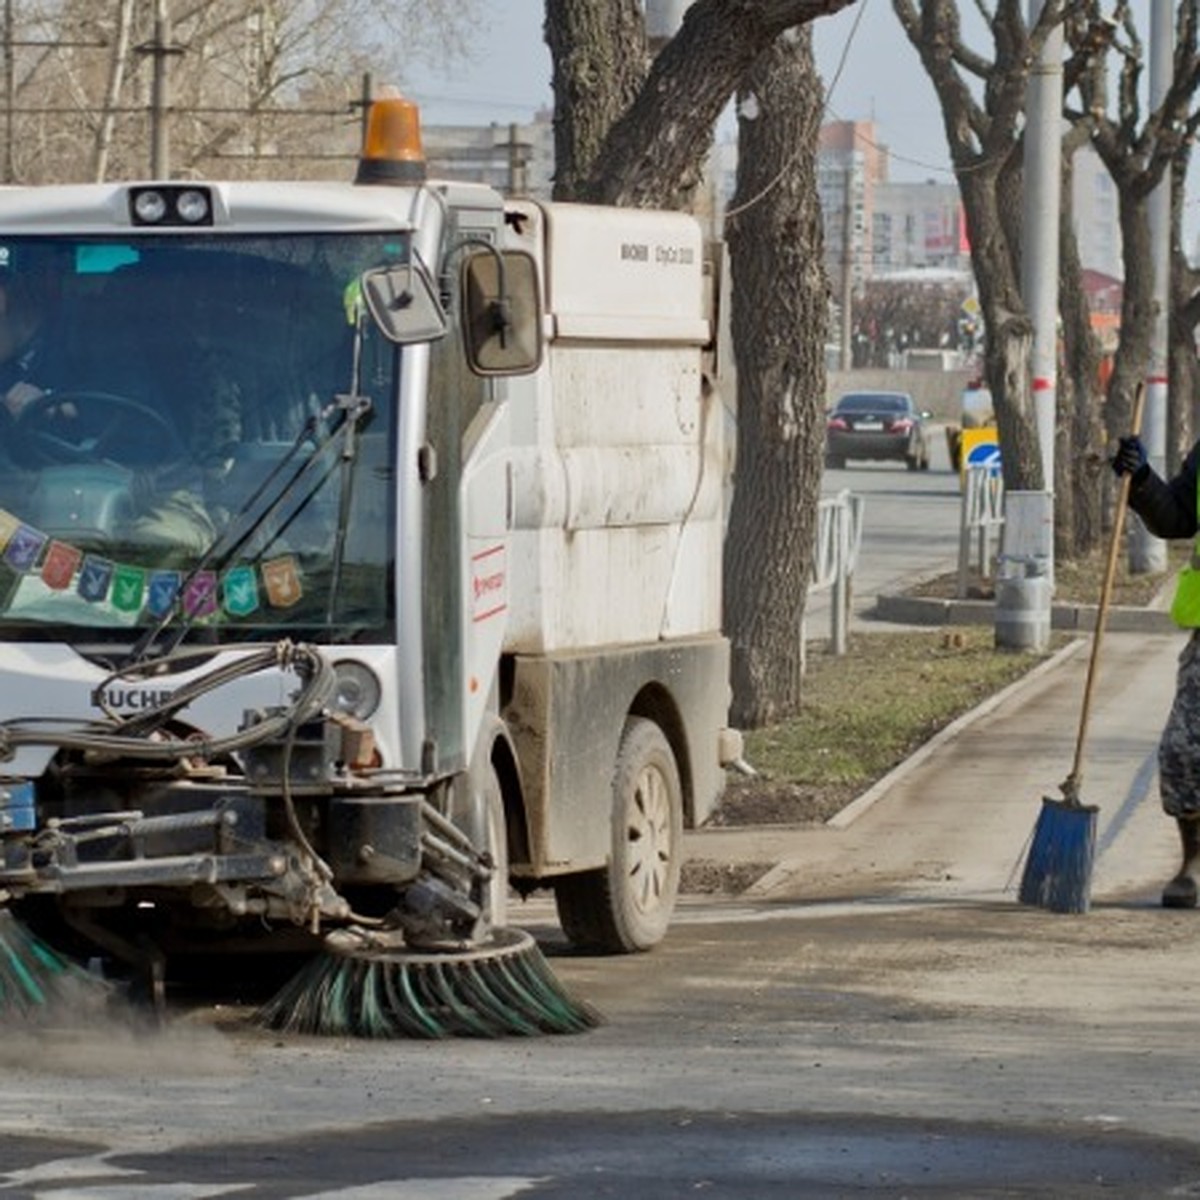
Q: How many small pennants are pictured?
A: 9